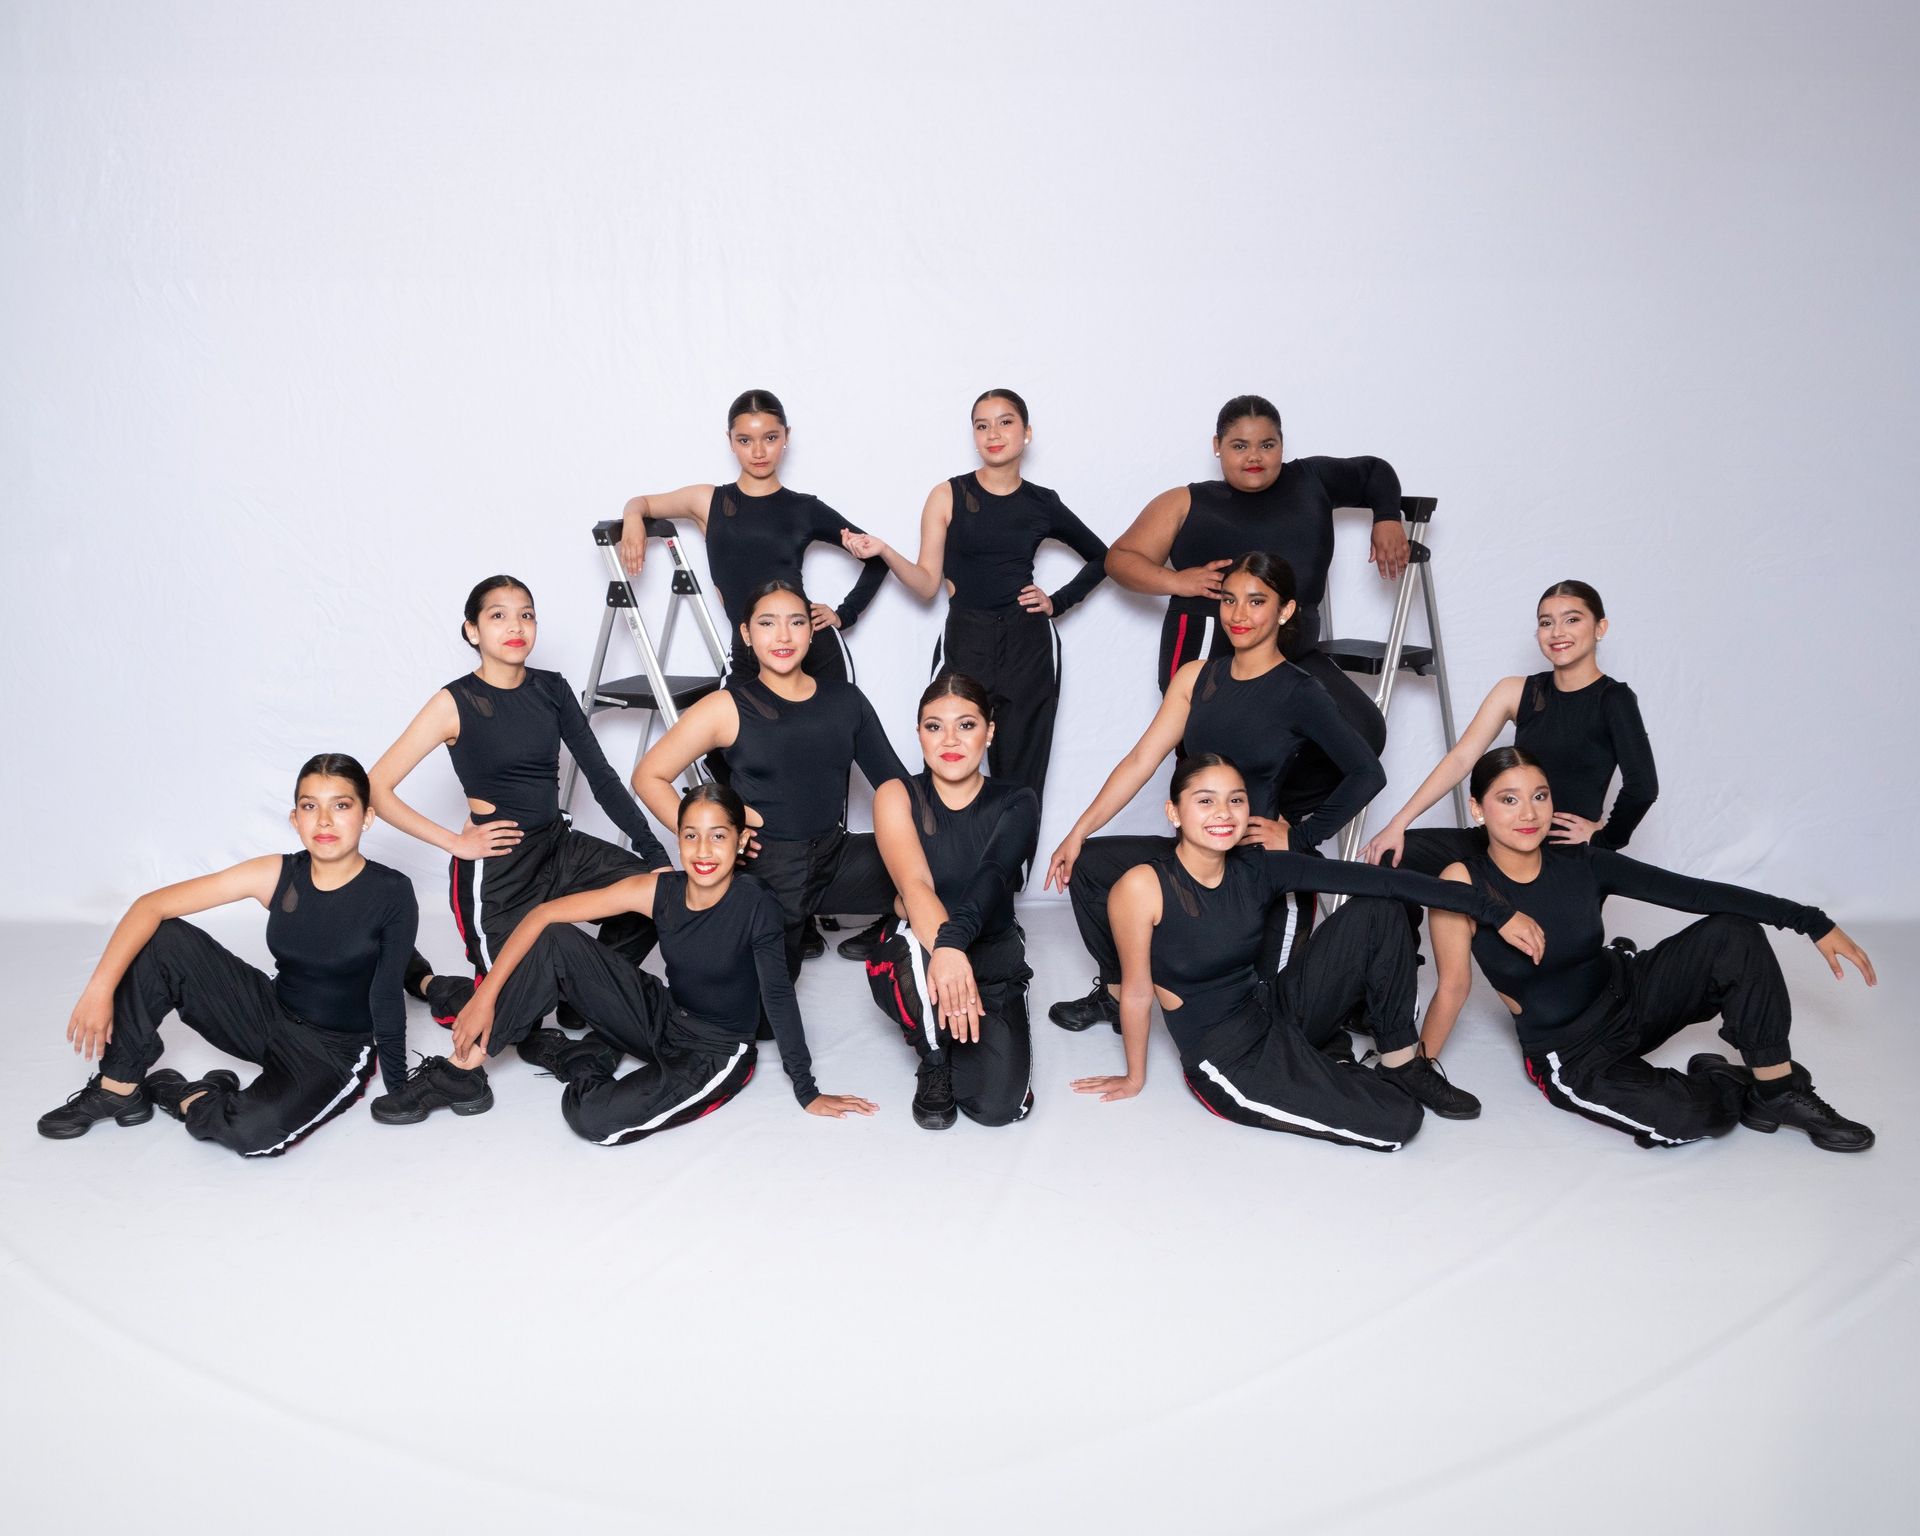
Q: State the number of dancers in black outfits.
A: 12